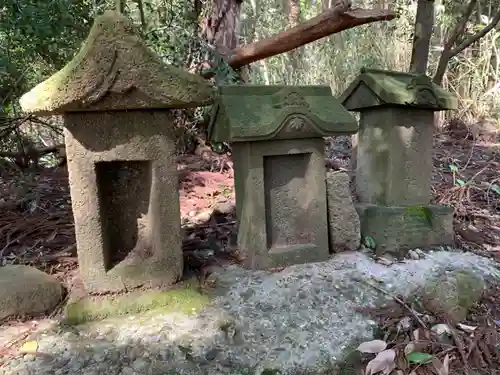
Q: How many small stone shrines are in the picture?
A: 3